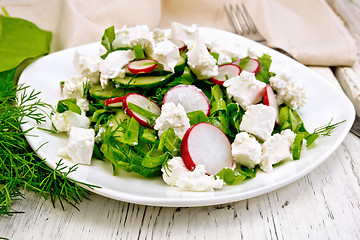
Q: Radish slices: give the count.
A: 9